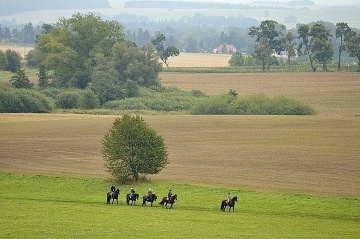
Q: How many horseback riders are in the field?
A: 5